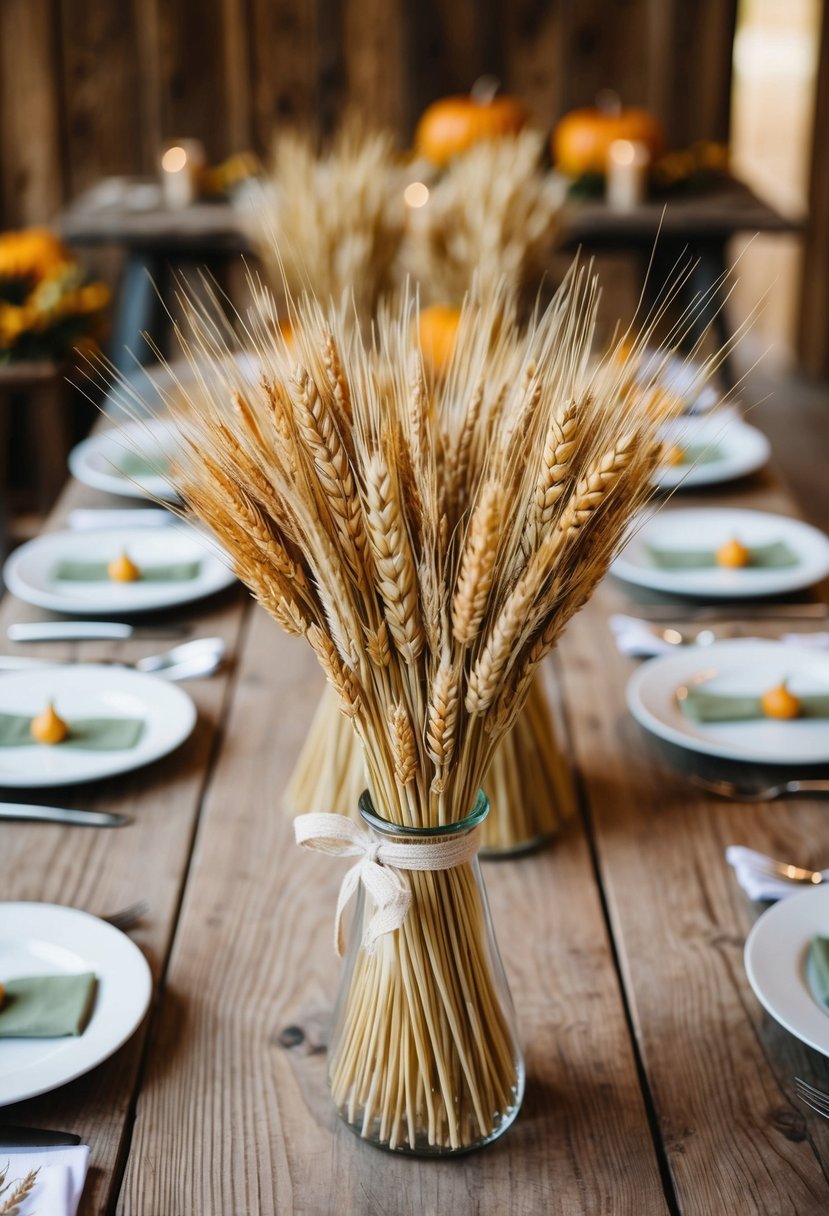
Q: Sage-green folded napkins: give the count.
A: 8